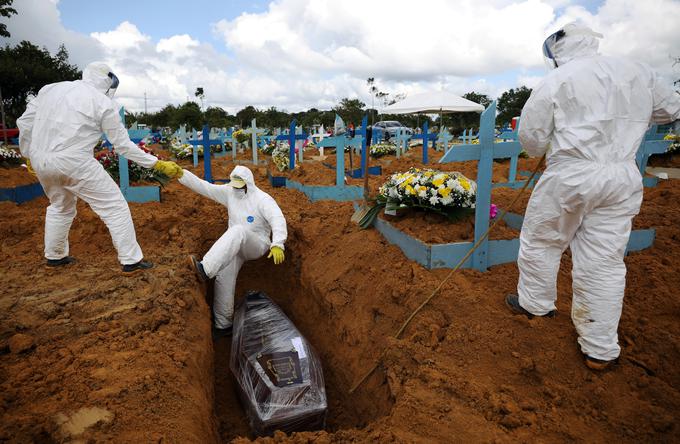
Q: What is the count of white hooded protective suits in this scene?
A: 3